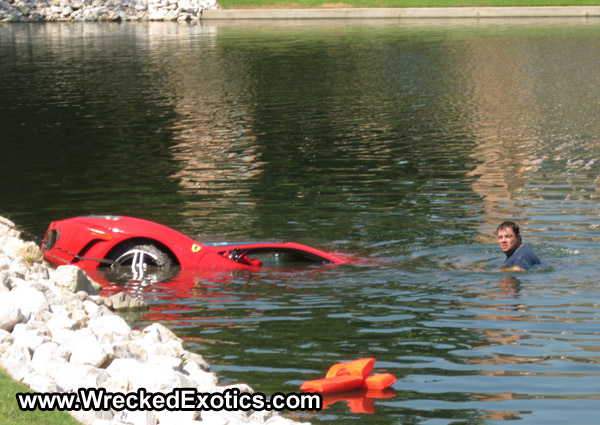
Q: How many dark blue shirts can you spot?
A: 1